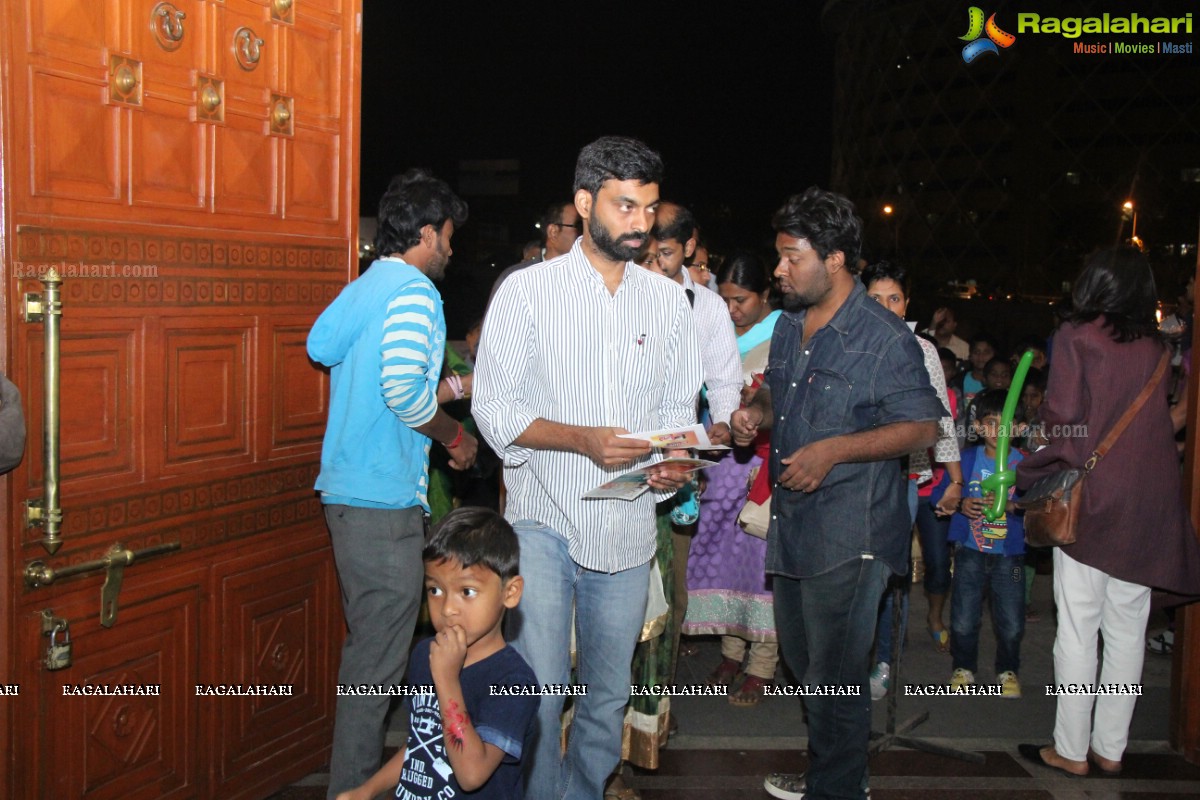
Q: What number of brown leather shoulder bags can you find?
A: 1